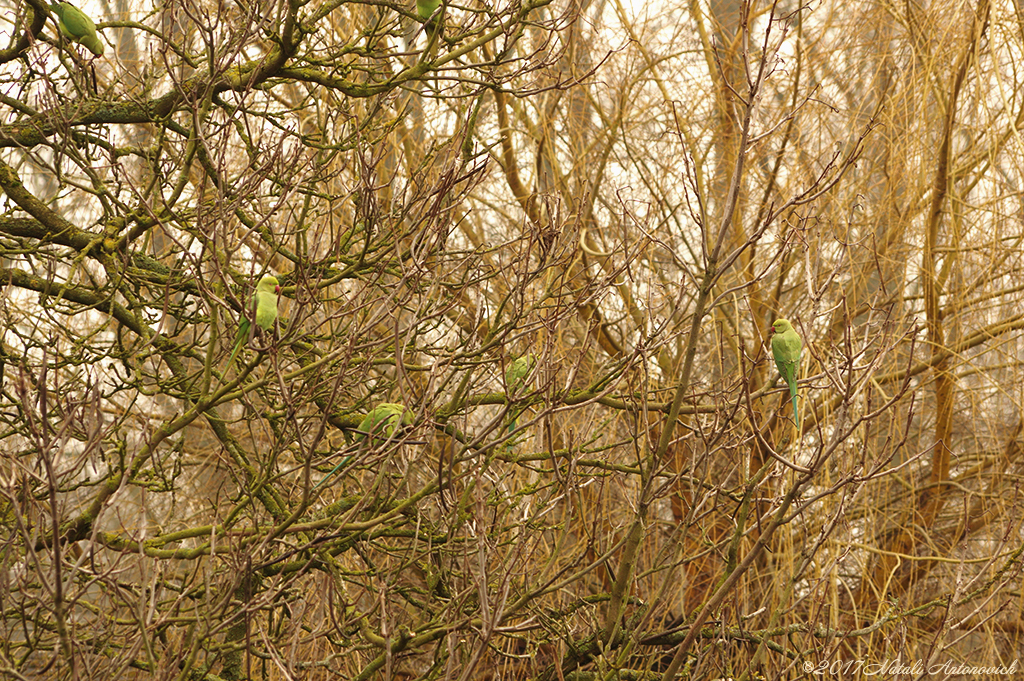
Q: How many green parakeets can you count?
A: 6